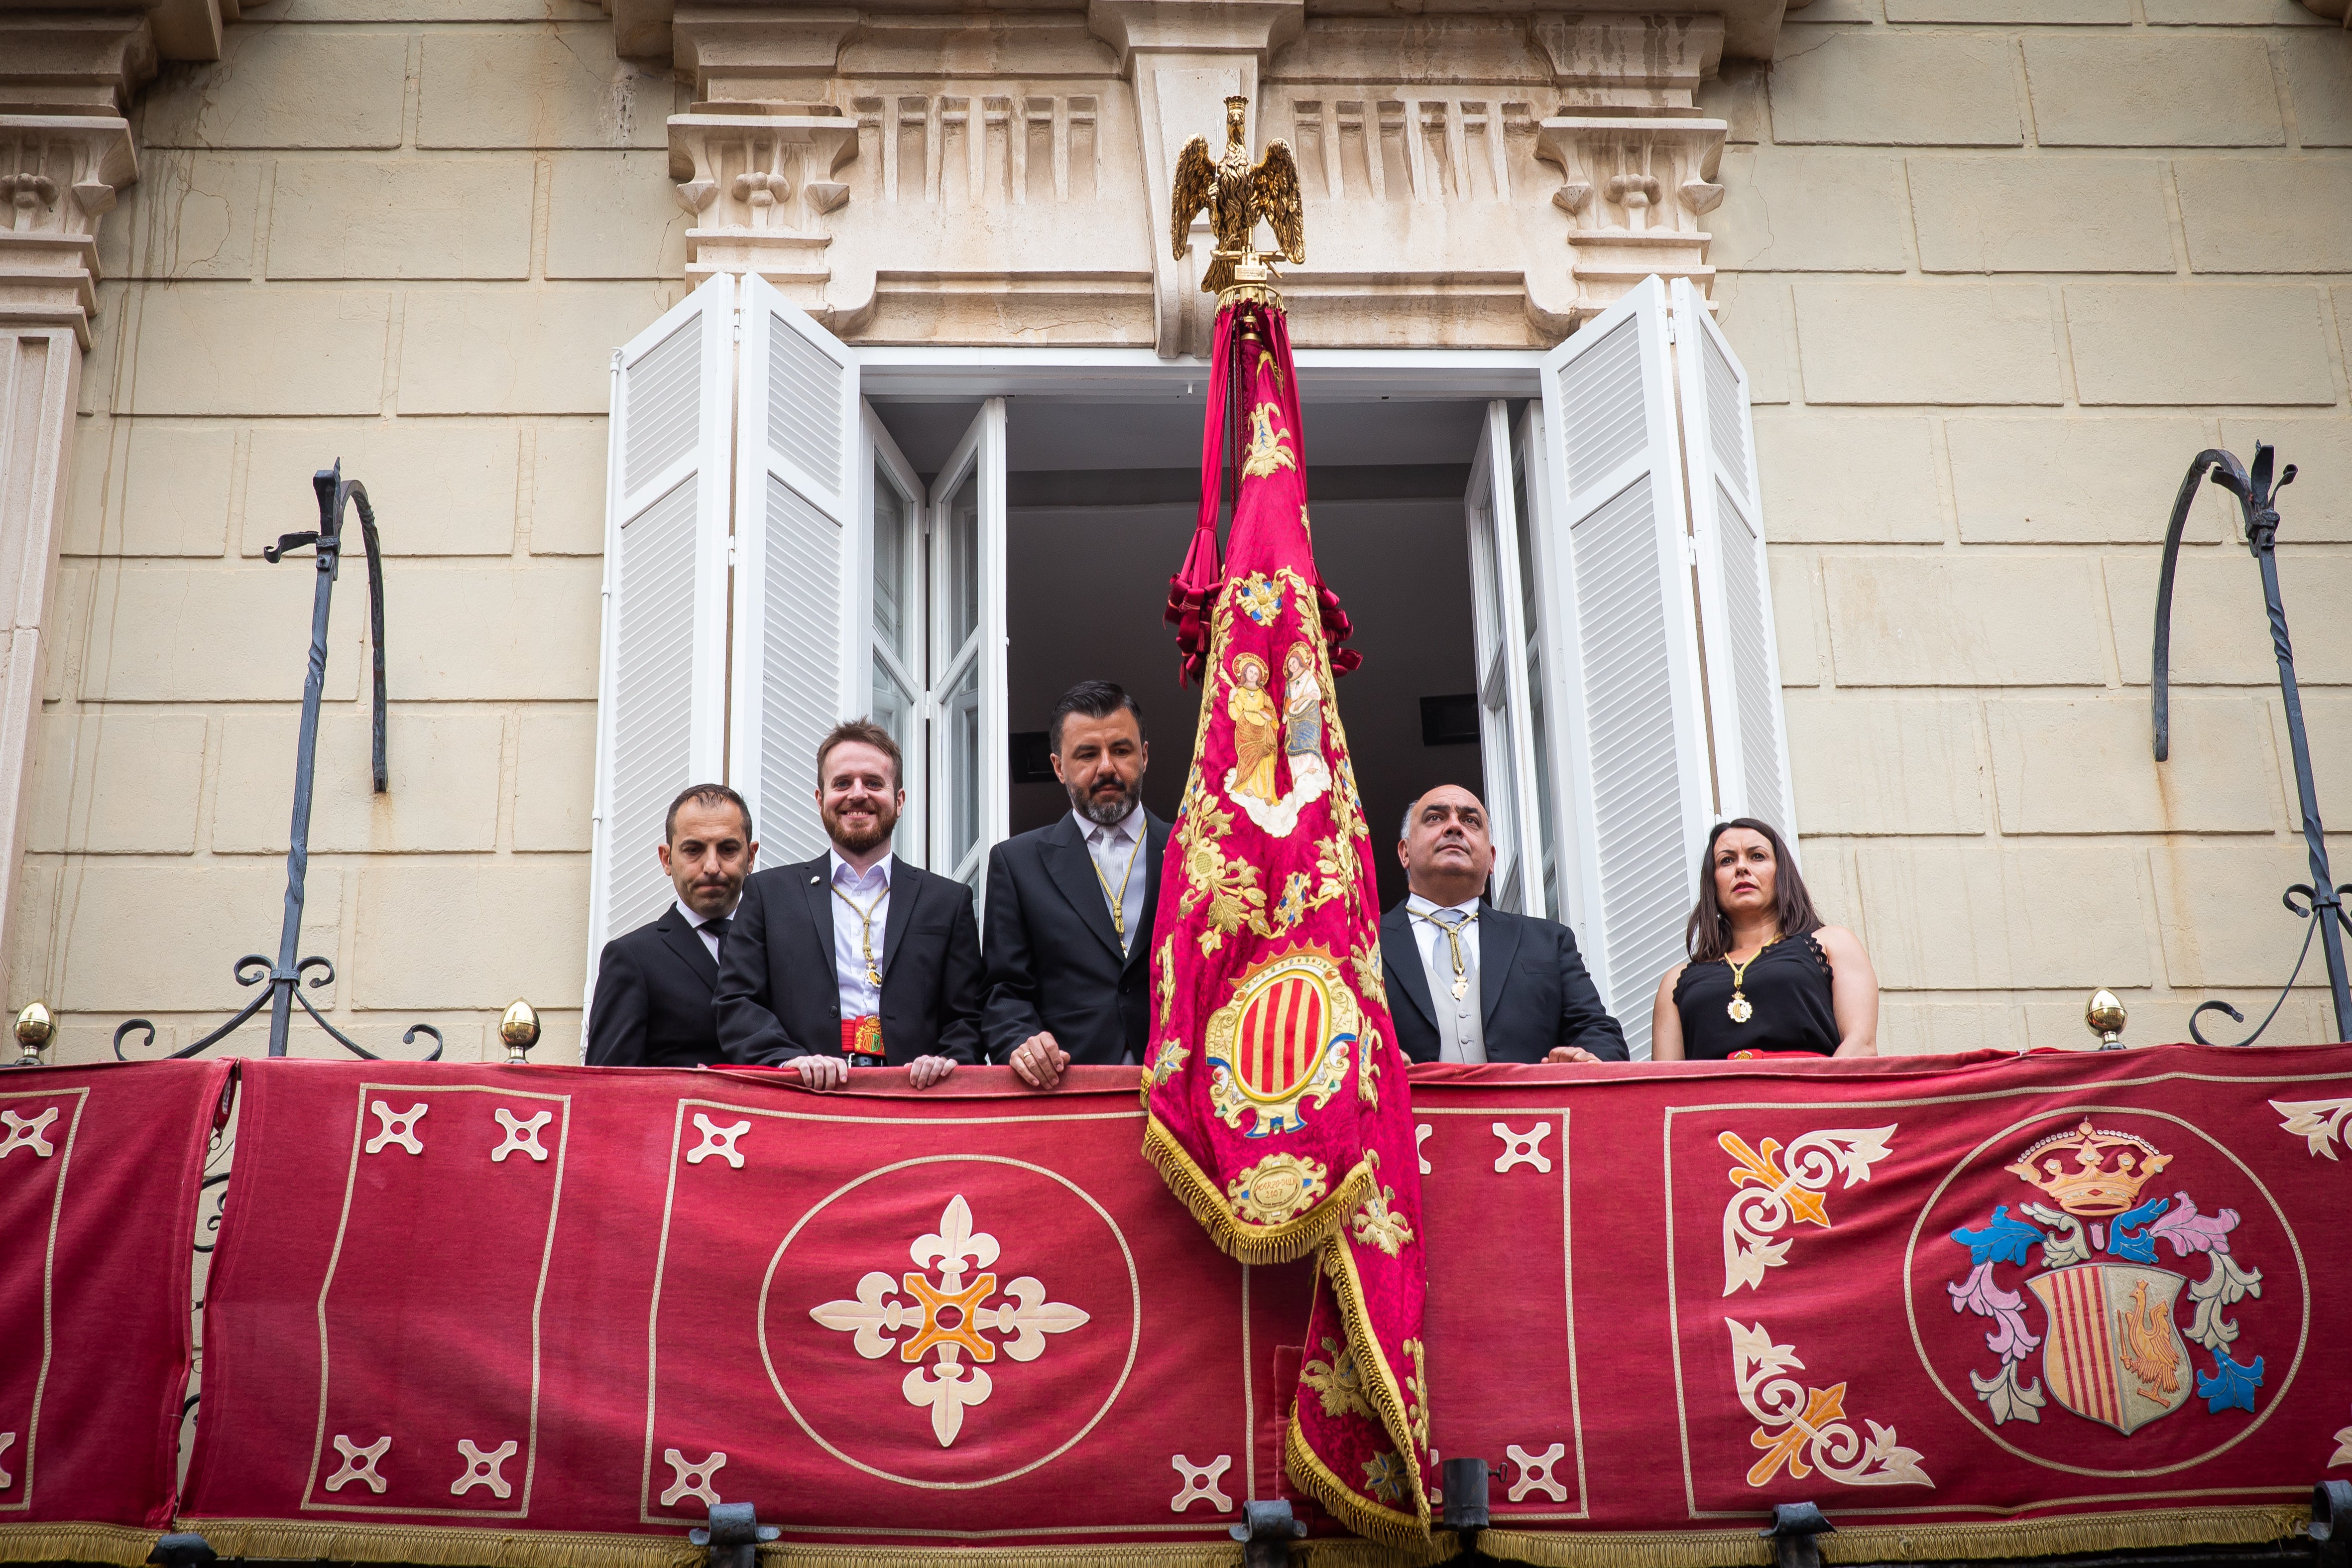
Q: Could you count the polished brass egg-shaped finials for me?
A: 3